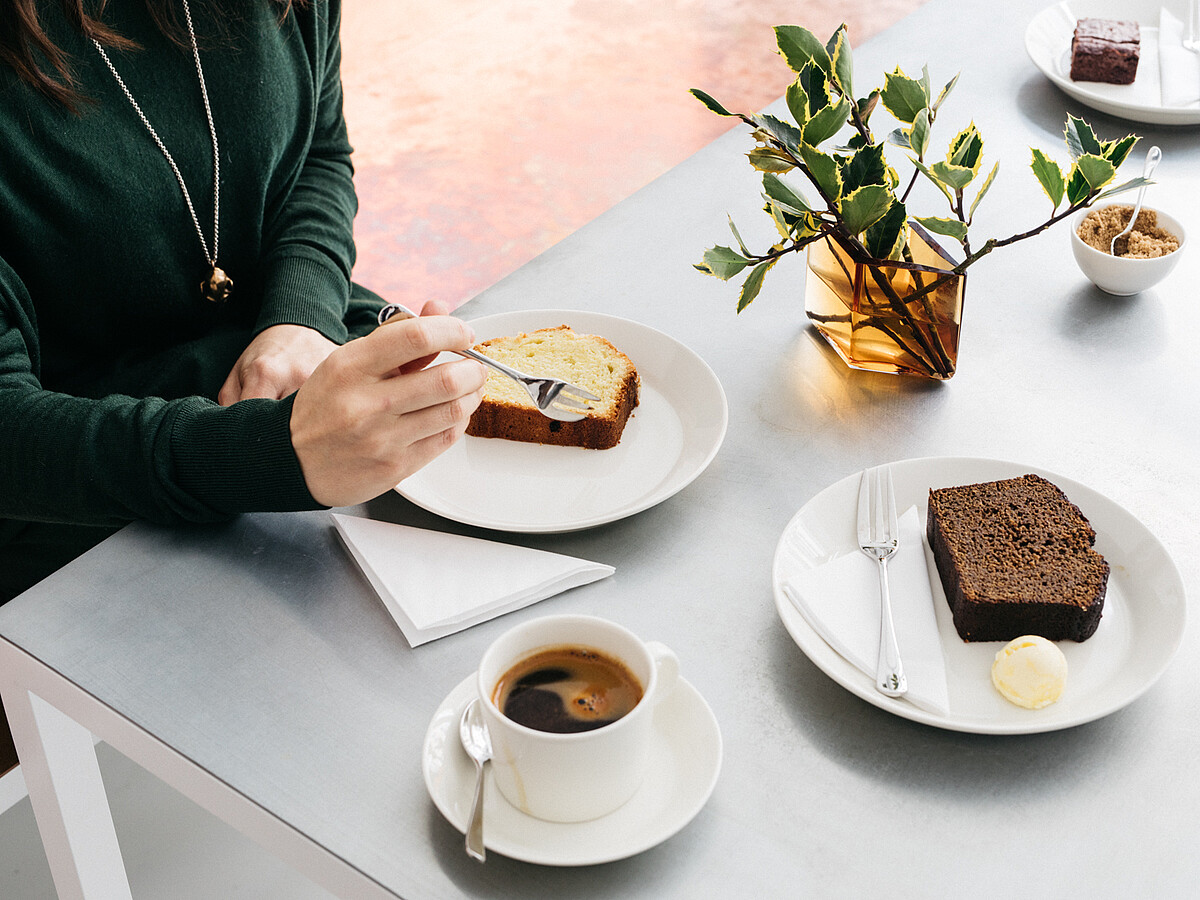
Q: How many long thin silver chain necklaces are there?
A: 1